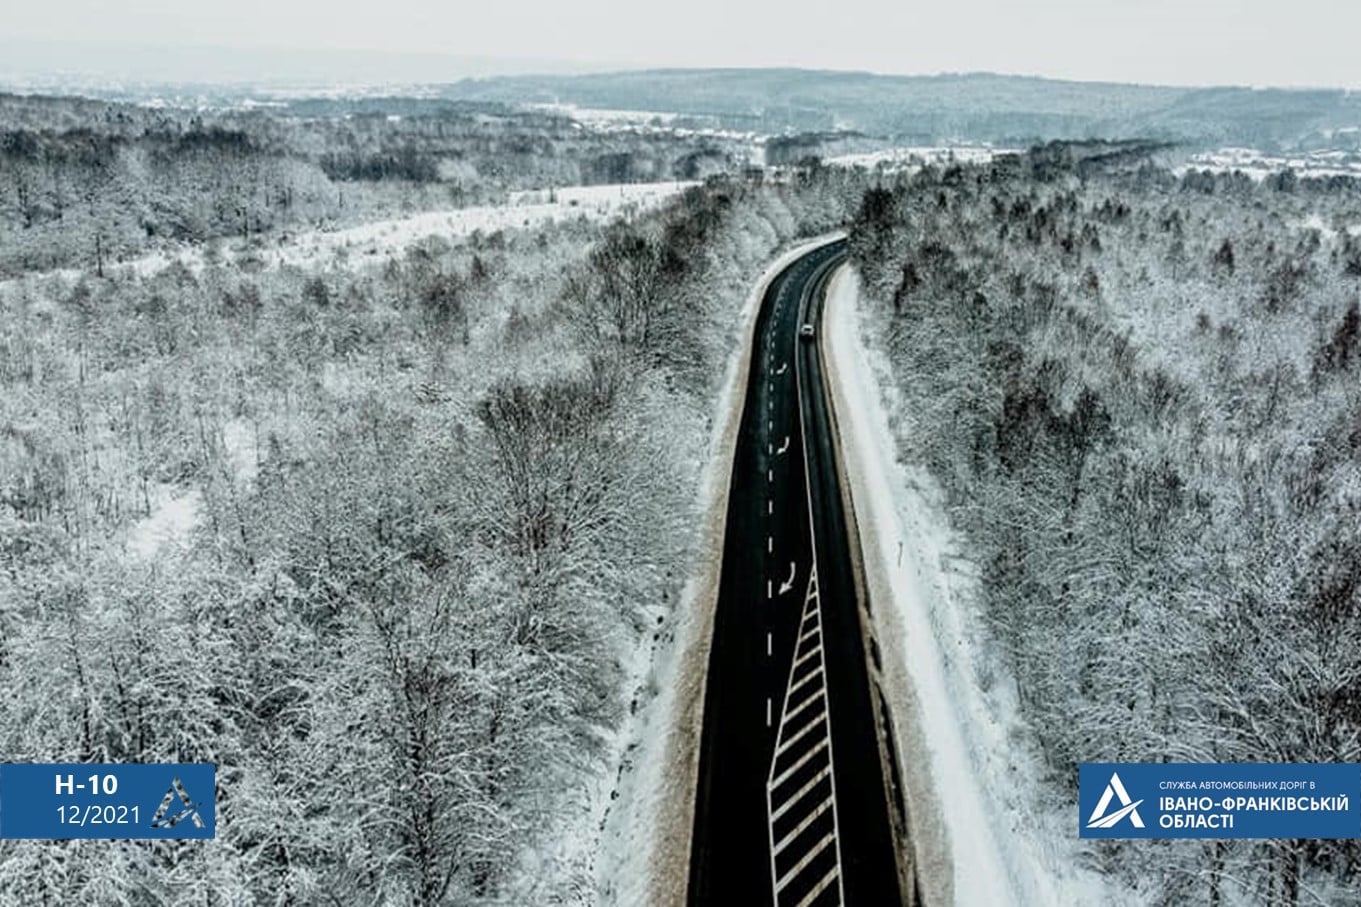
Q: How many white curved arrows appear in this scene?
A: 3